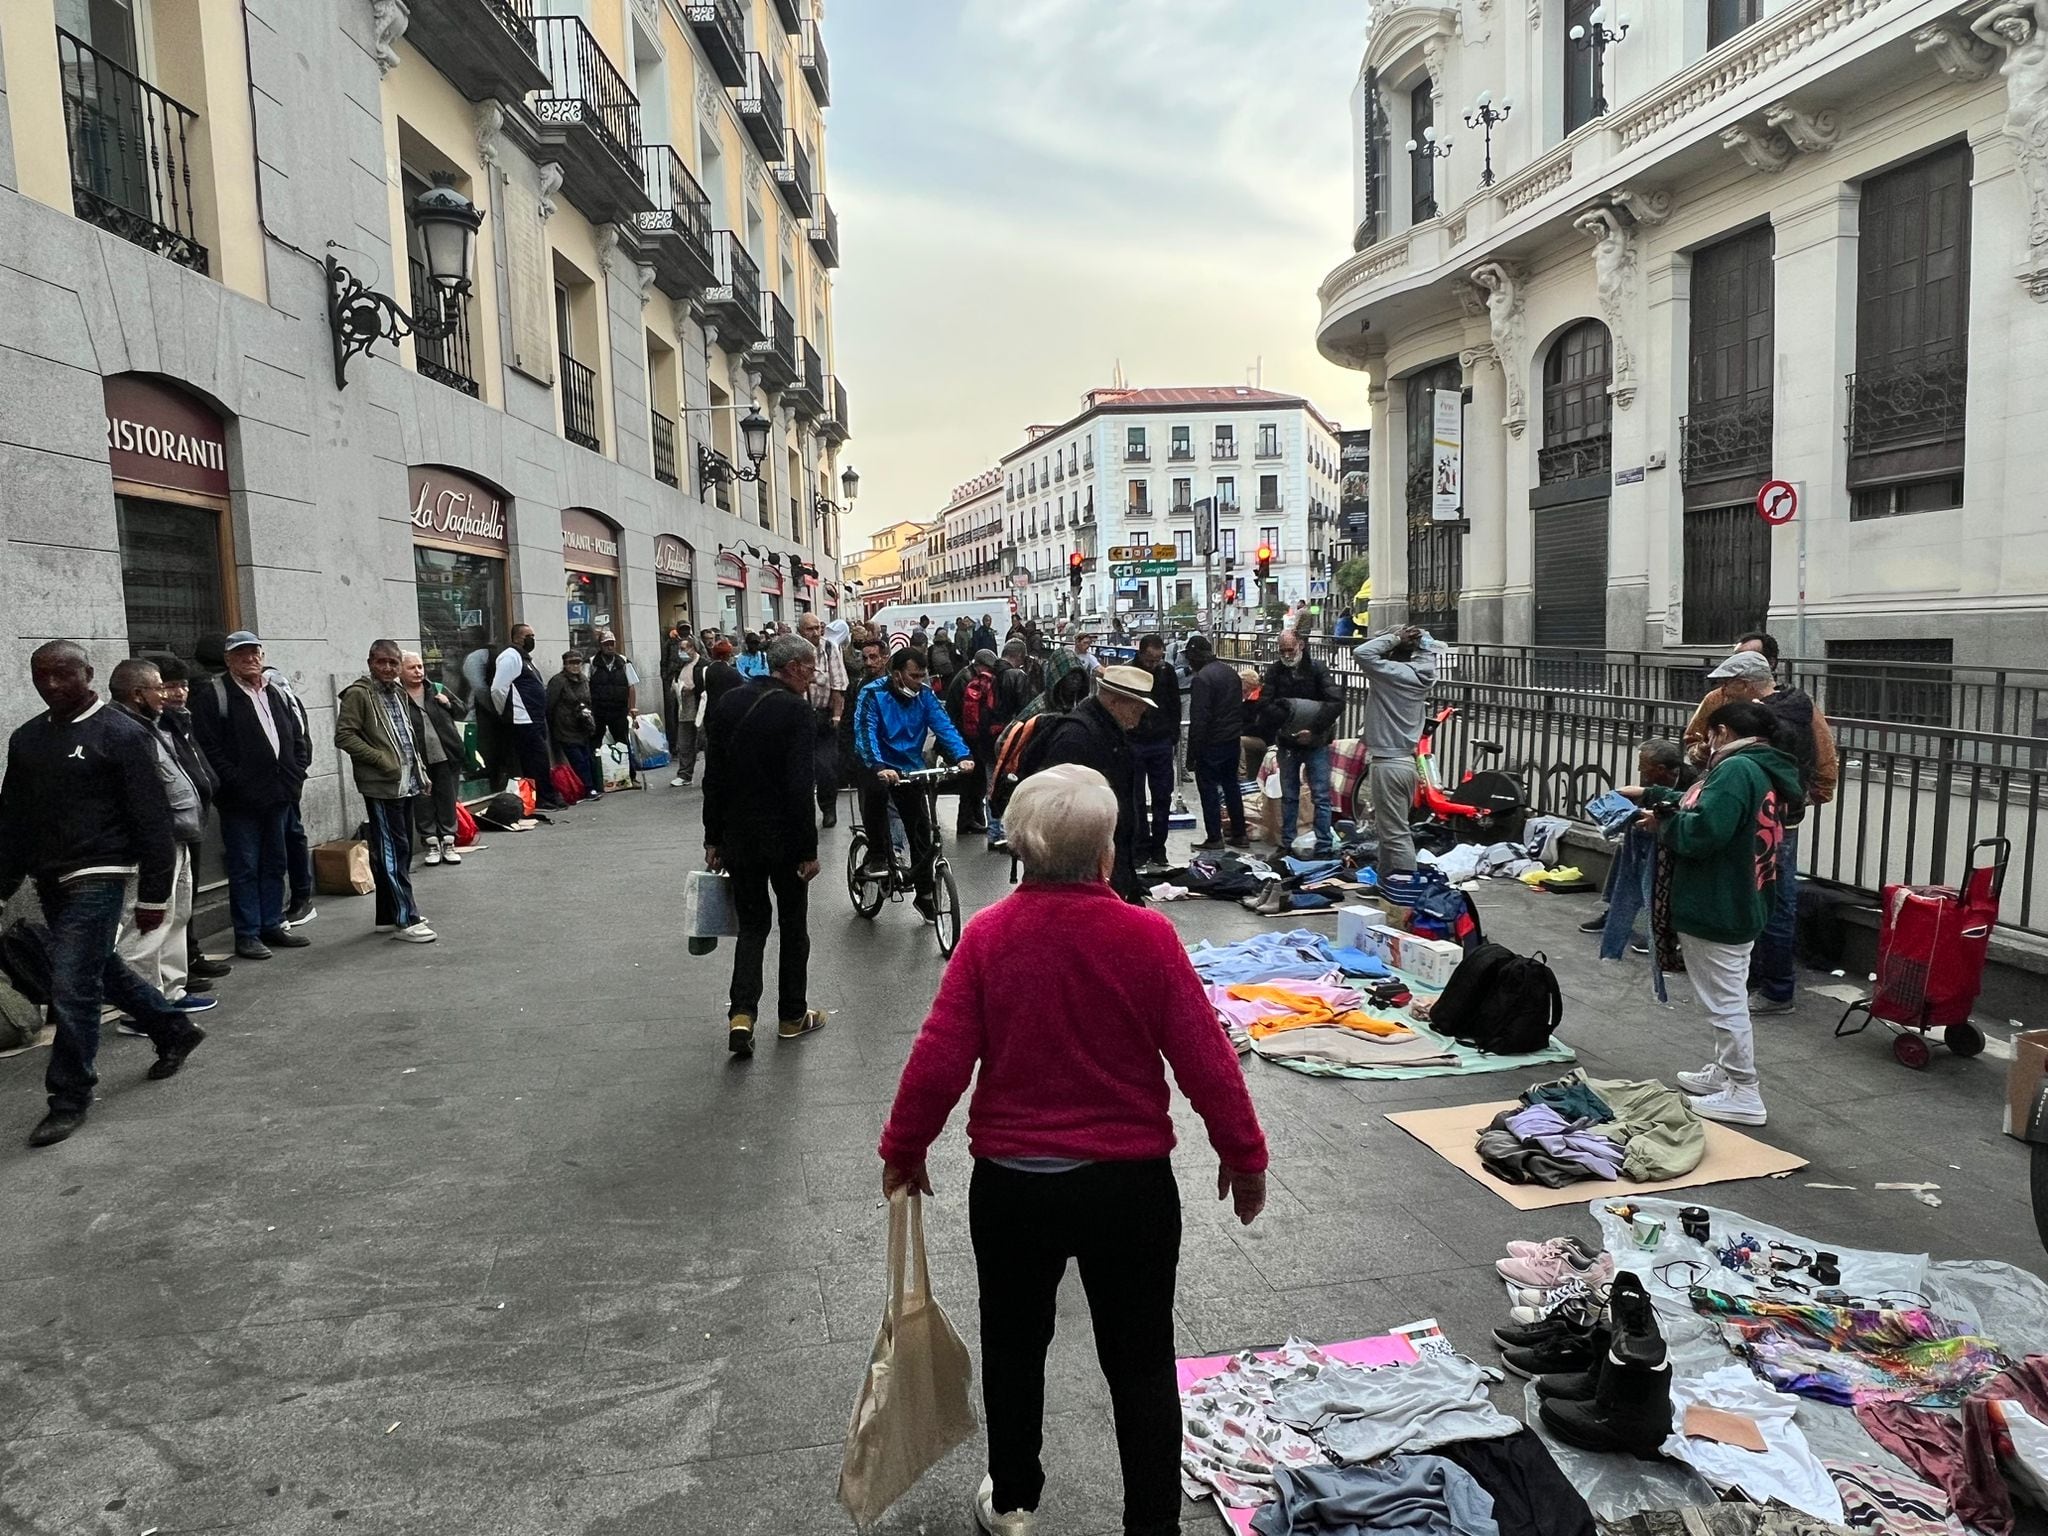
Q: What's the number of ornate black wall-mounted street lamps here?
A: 3